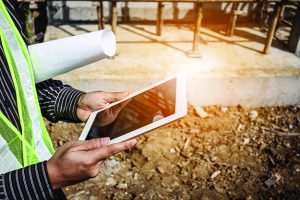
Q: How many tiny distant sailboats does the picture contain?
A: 0